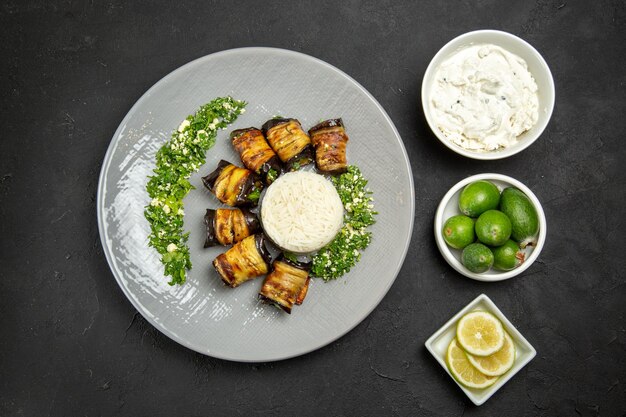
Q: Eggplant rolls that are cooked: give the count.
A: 7